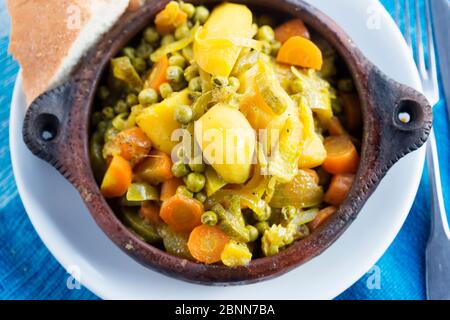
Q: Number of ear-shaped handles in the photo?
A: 2